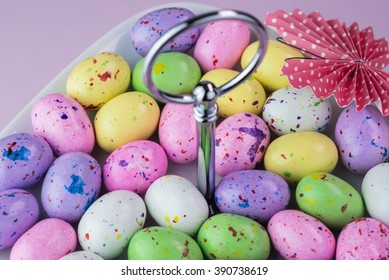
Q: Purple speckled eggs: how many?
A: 6